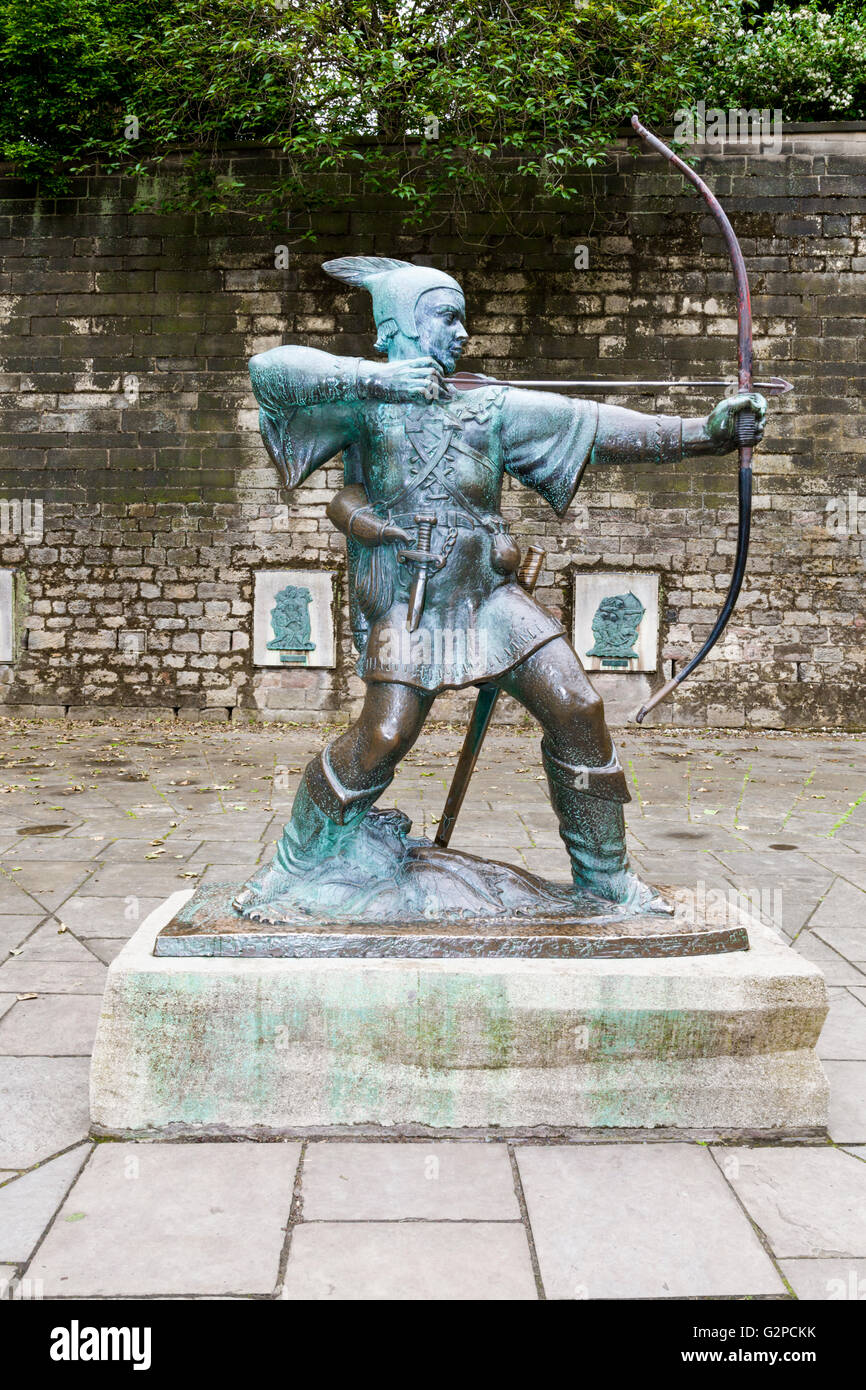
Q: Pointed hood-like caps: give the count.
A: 1